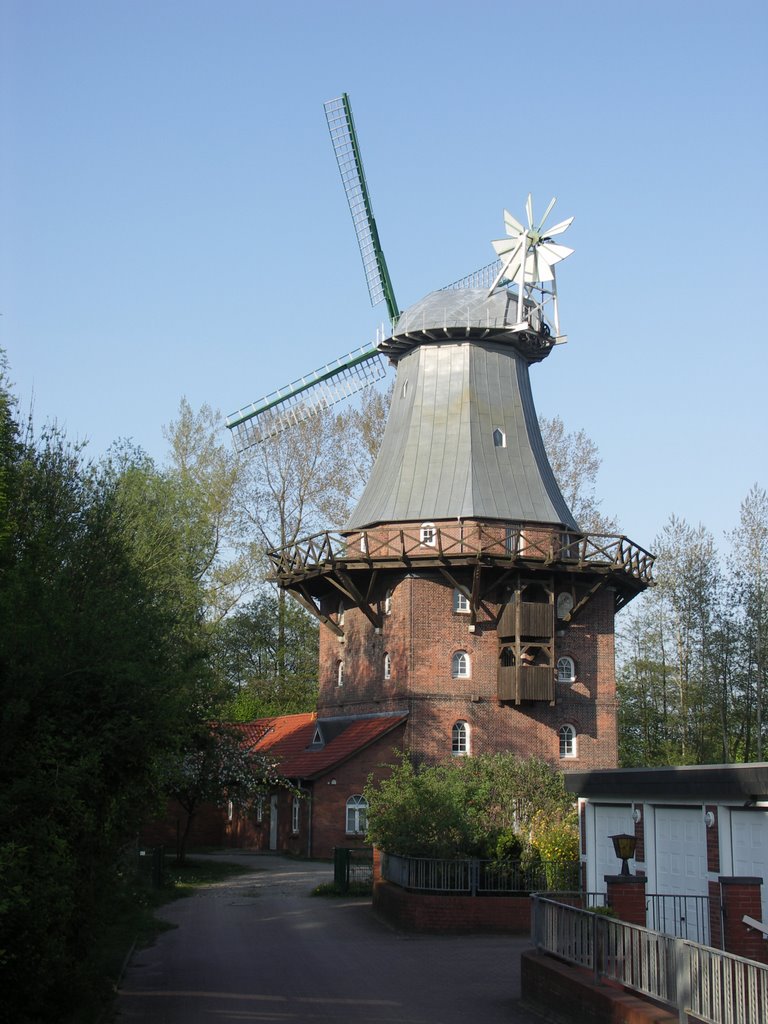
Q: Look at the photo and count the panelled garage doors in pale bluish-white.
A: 3